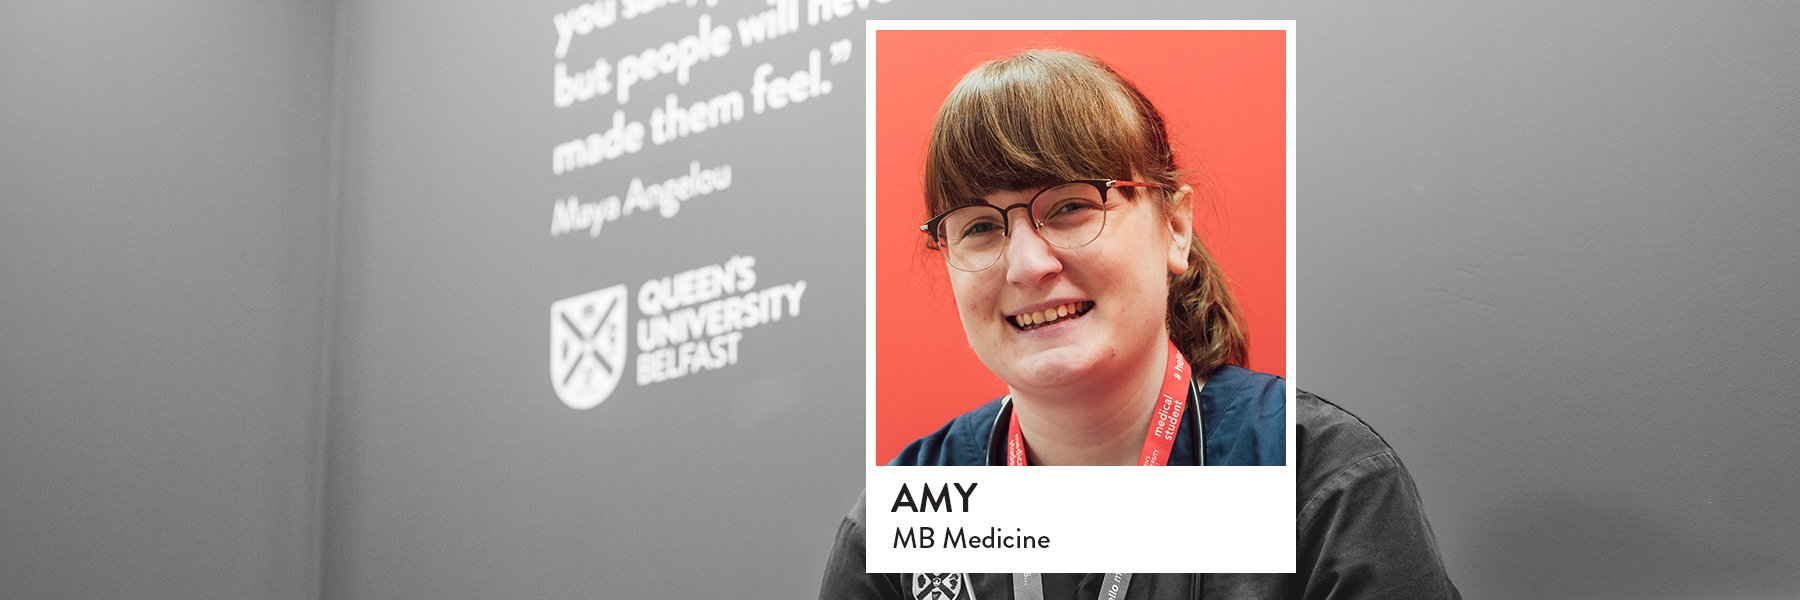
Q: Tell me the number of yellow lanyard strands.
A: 0